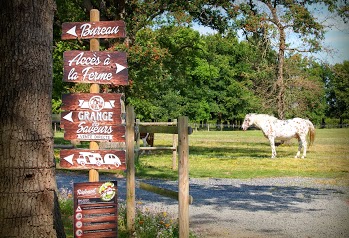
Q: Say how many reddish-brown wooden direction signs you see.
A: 4